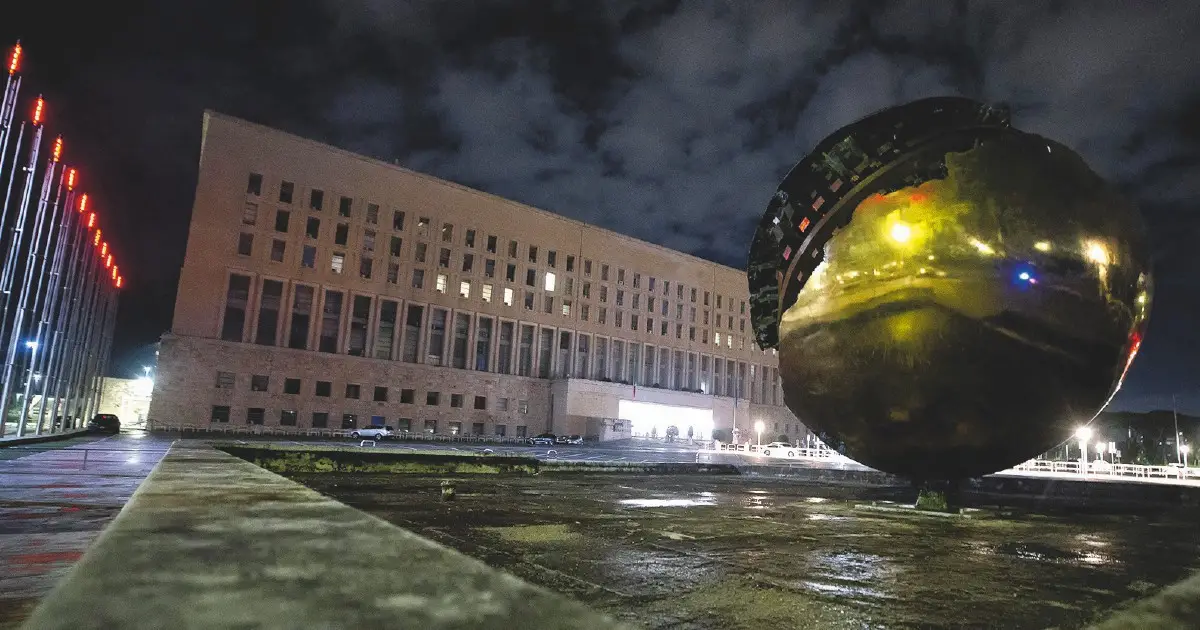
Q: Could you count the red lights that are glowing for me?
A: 11